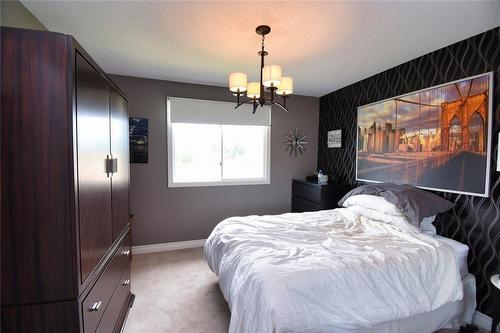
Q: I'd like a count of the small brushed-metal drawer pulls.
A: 3